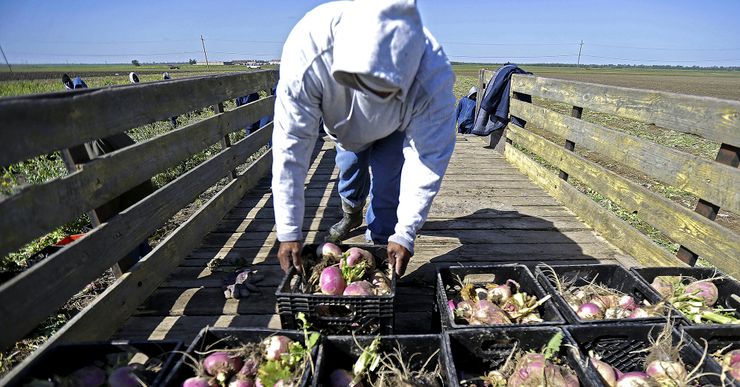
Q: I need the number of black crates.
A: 10